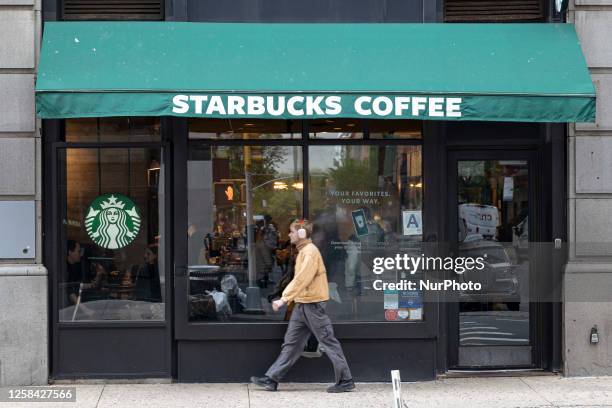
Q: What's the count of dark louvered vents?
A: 2